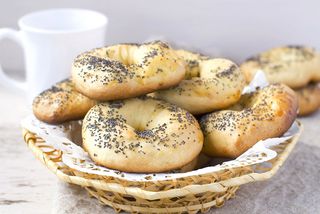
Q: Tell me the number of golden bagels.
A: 7